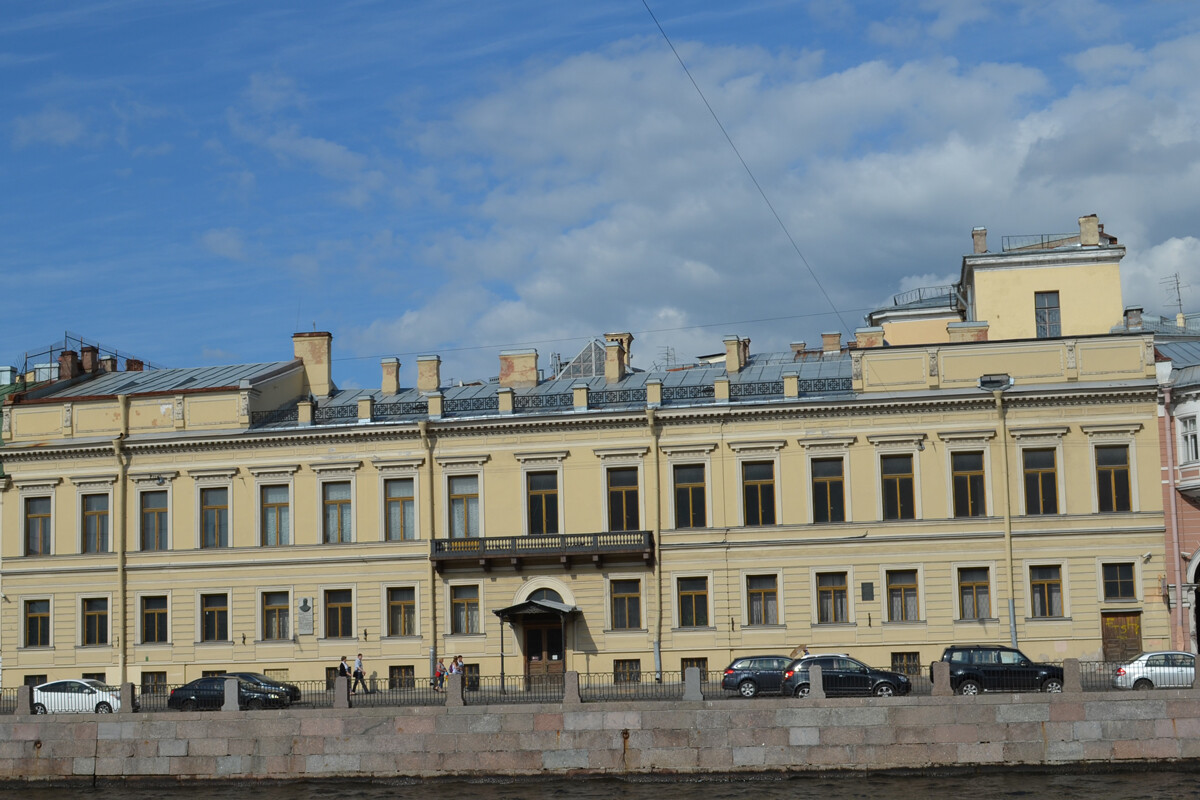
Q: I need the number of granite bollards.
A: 11